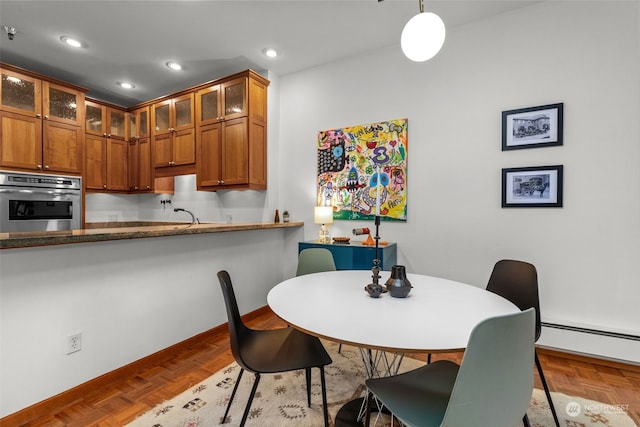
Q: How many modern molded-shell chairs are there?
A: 4